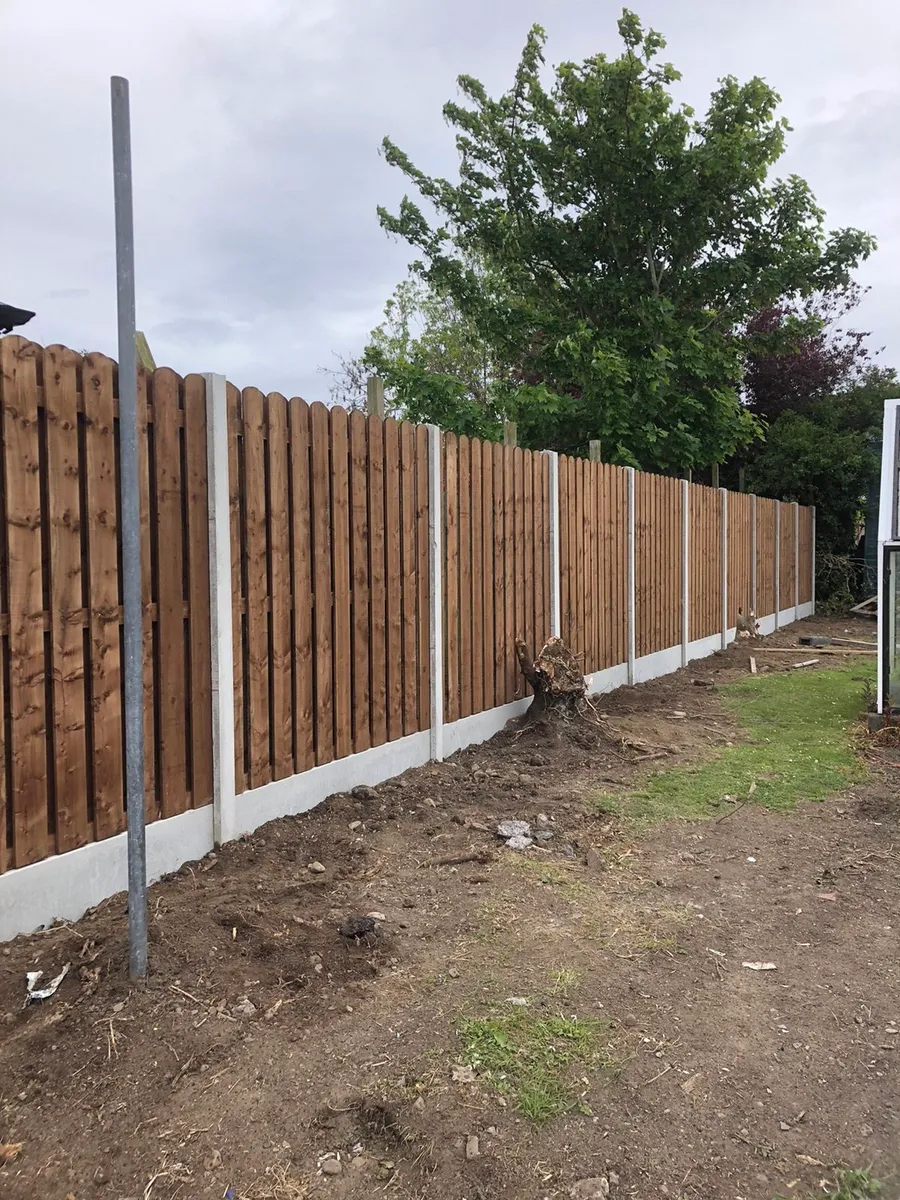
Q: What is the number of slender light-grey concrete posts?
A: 10